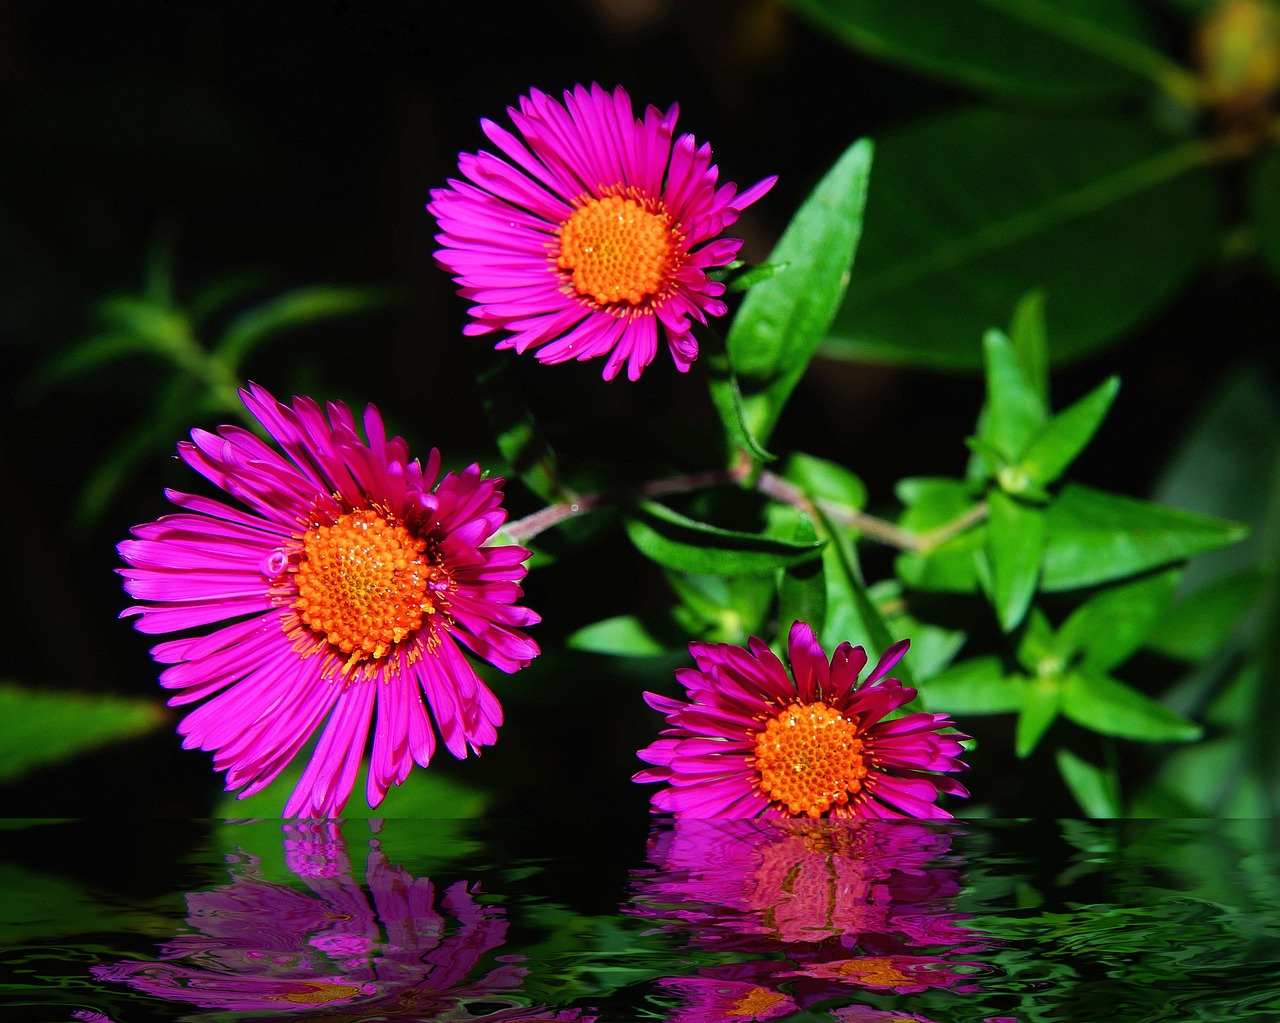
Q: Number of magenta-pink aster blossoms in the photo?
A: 3